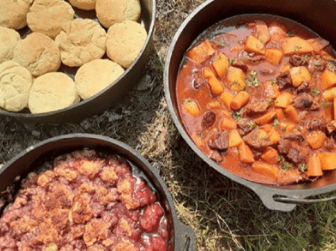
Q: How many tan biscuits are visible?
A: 11